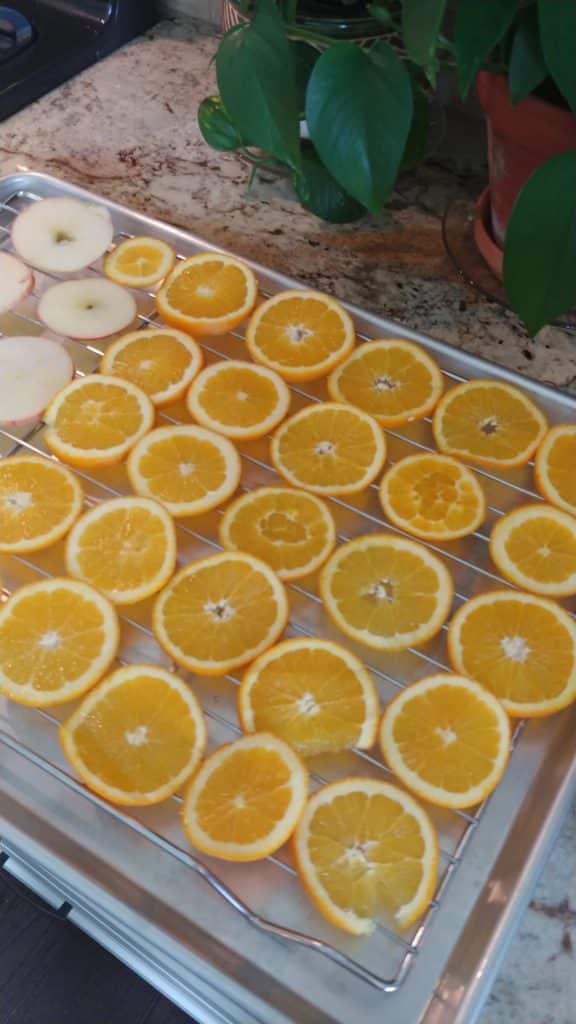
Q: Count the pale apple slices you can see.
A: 4